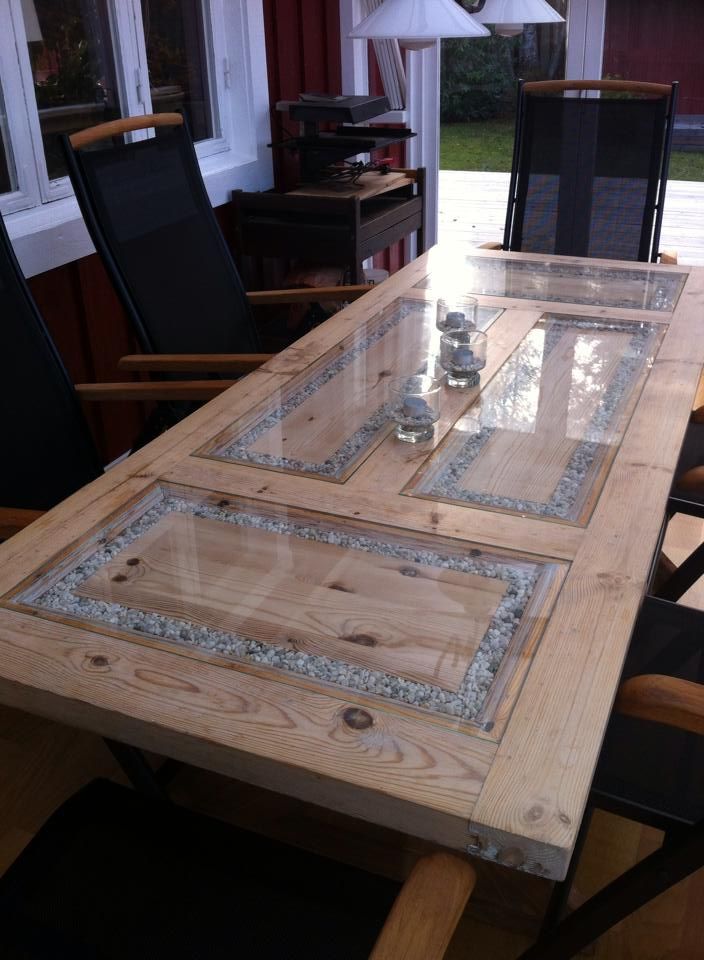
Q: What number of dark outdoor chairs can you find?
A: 6